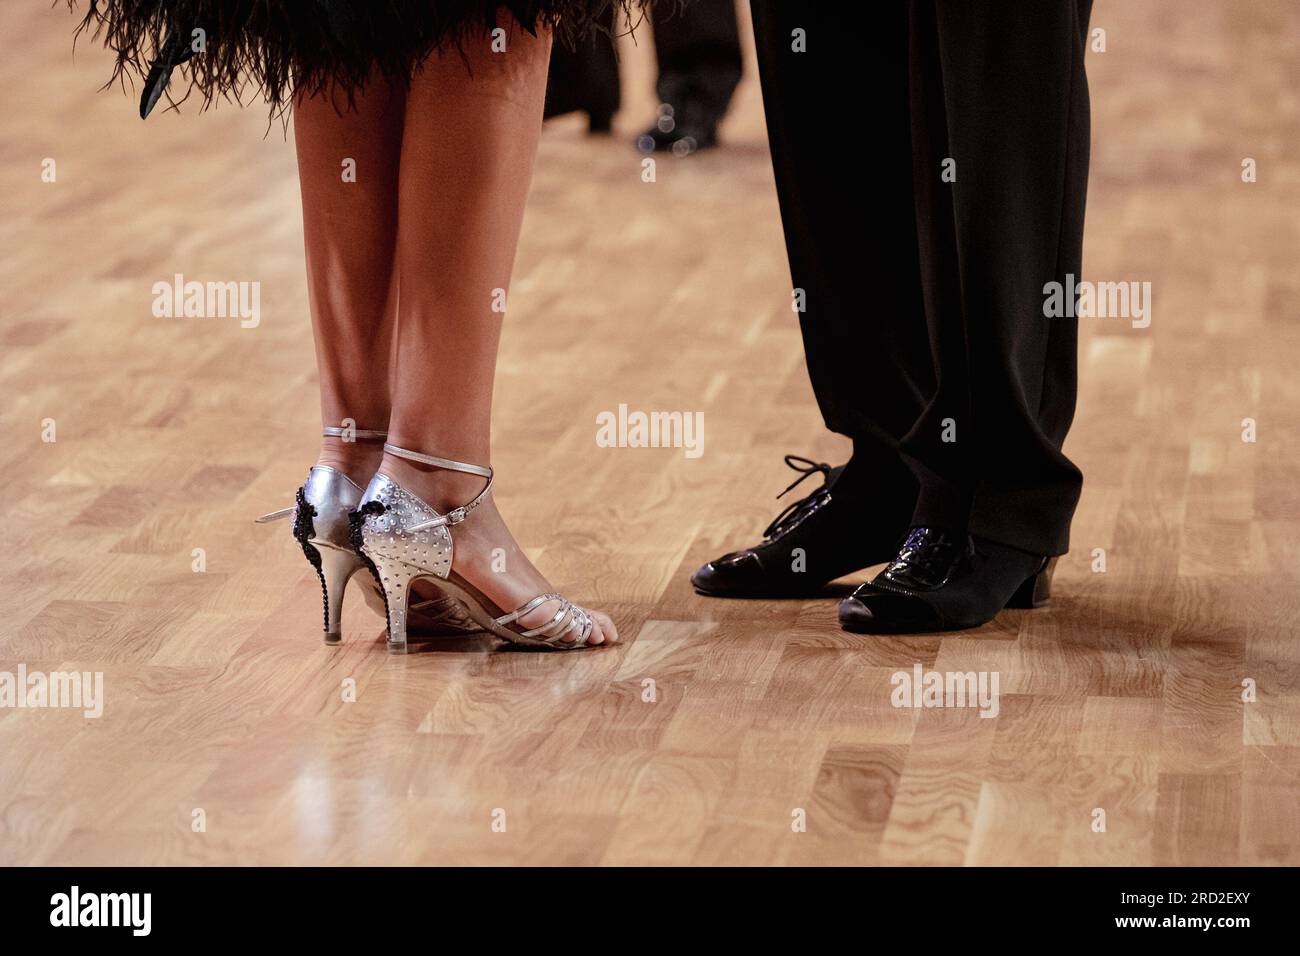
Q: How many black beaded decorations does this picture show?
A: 2